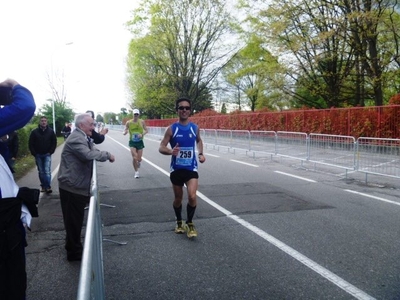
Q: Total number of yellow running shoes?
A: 2